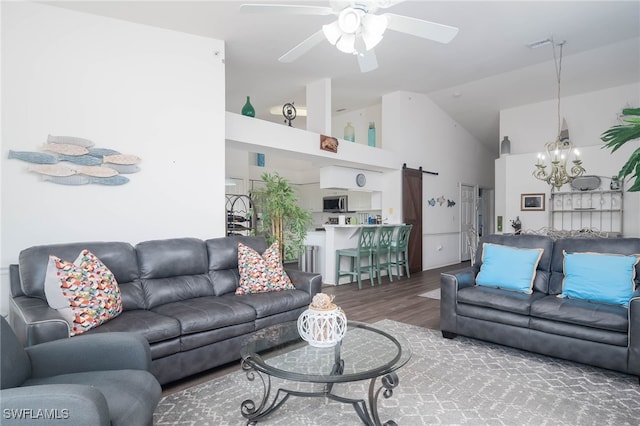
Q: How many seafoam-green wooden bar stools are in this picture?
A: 3